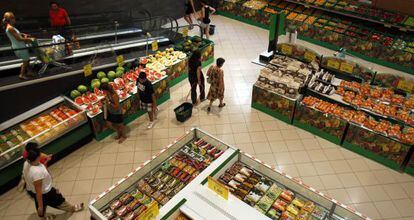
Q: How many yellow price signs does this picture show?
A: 11